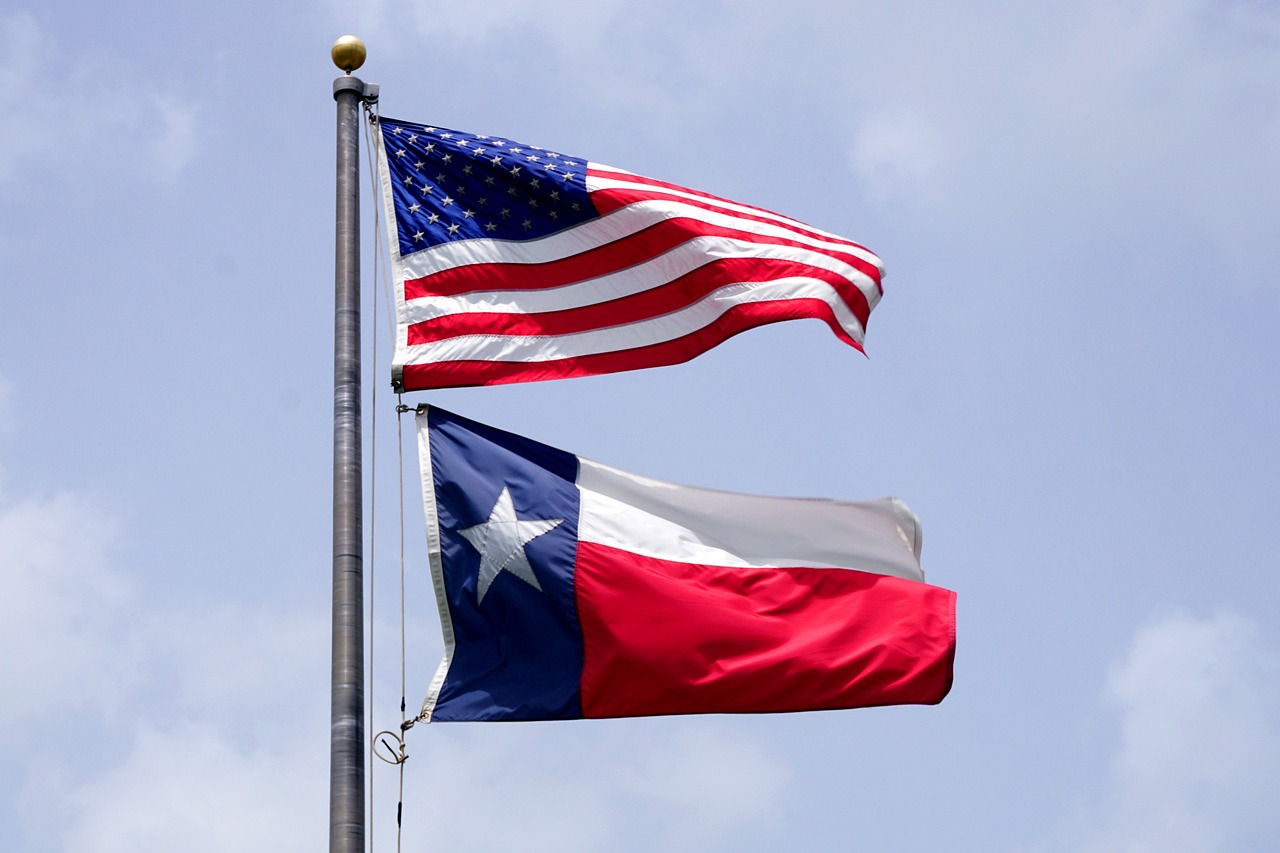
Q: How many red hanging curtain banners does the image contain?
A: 0